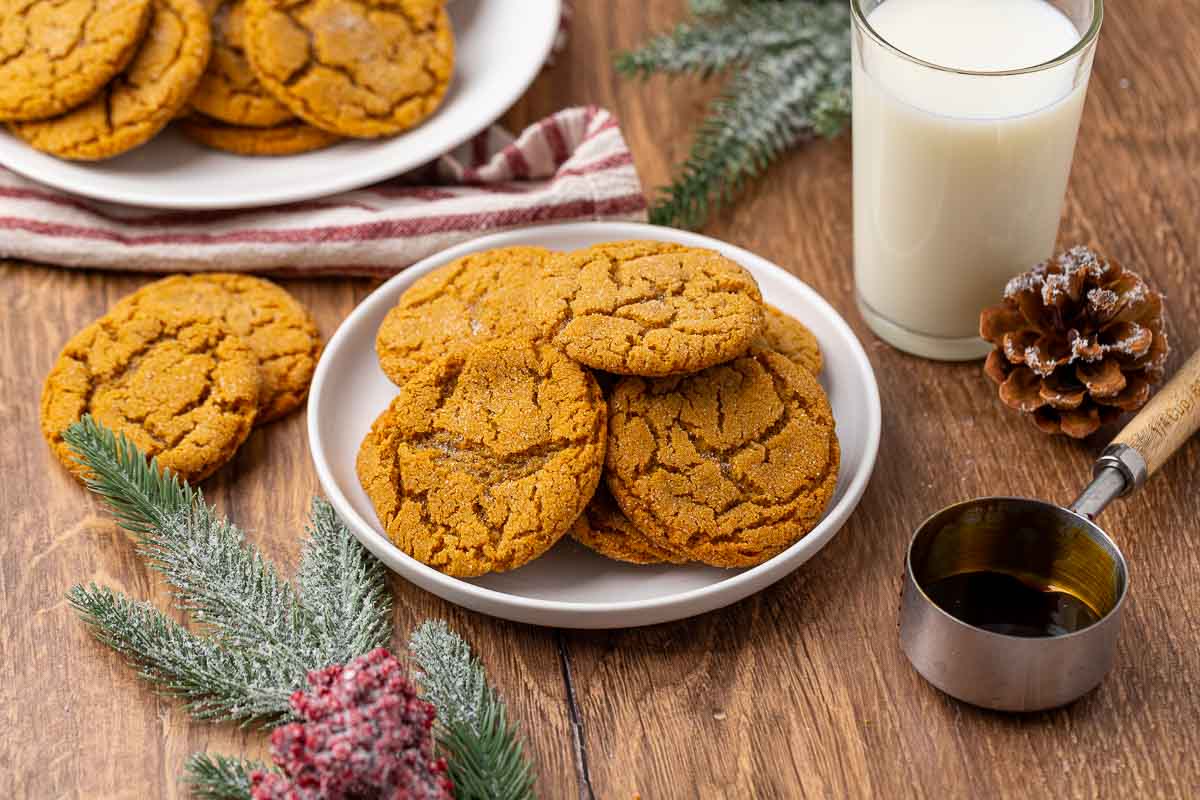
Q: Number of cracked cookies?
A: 13